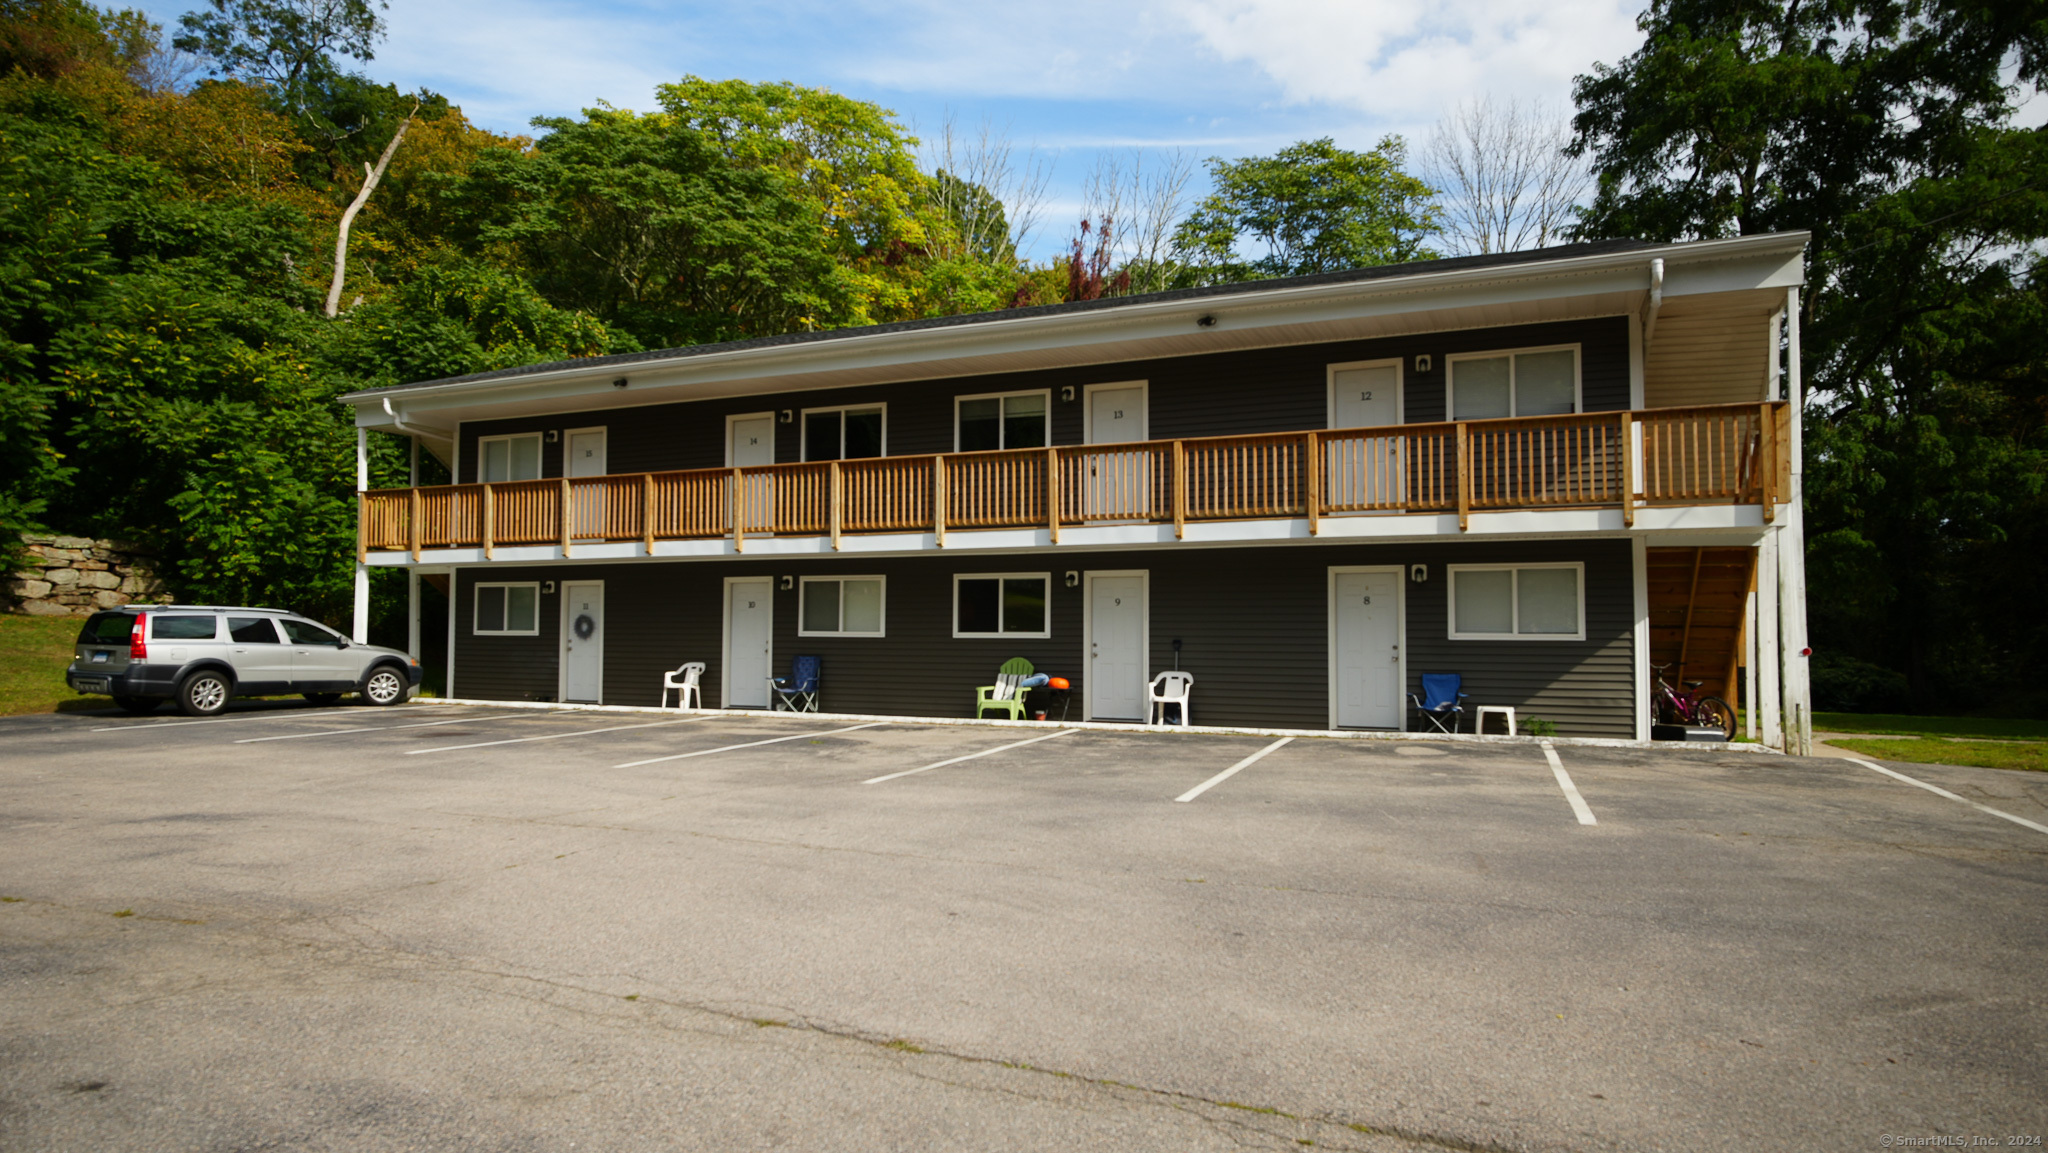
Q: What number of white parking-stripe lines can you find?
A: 8